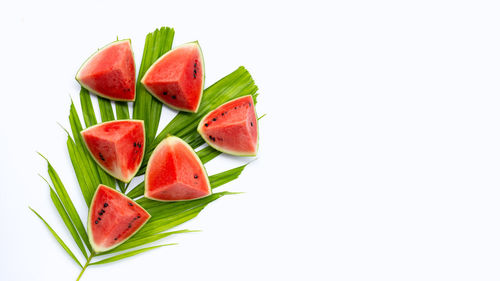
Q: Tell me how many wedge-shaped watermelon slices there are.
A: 6